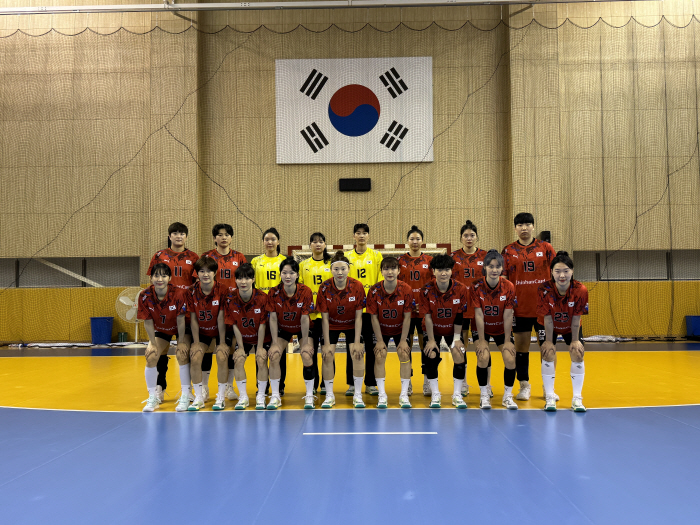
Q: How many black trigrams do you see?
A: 4